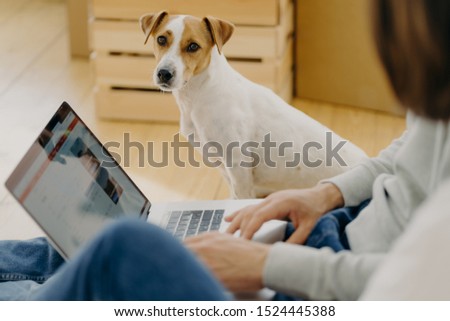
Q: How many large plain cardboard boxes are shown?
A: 1